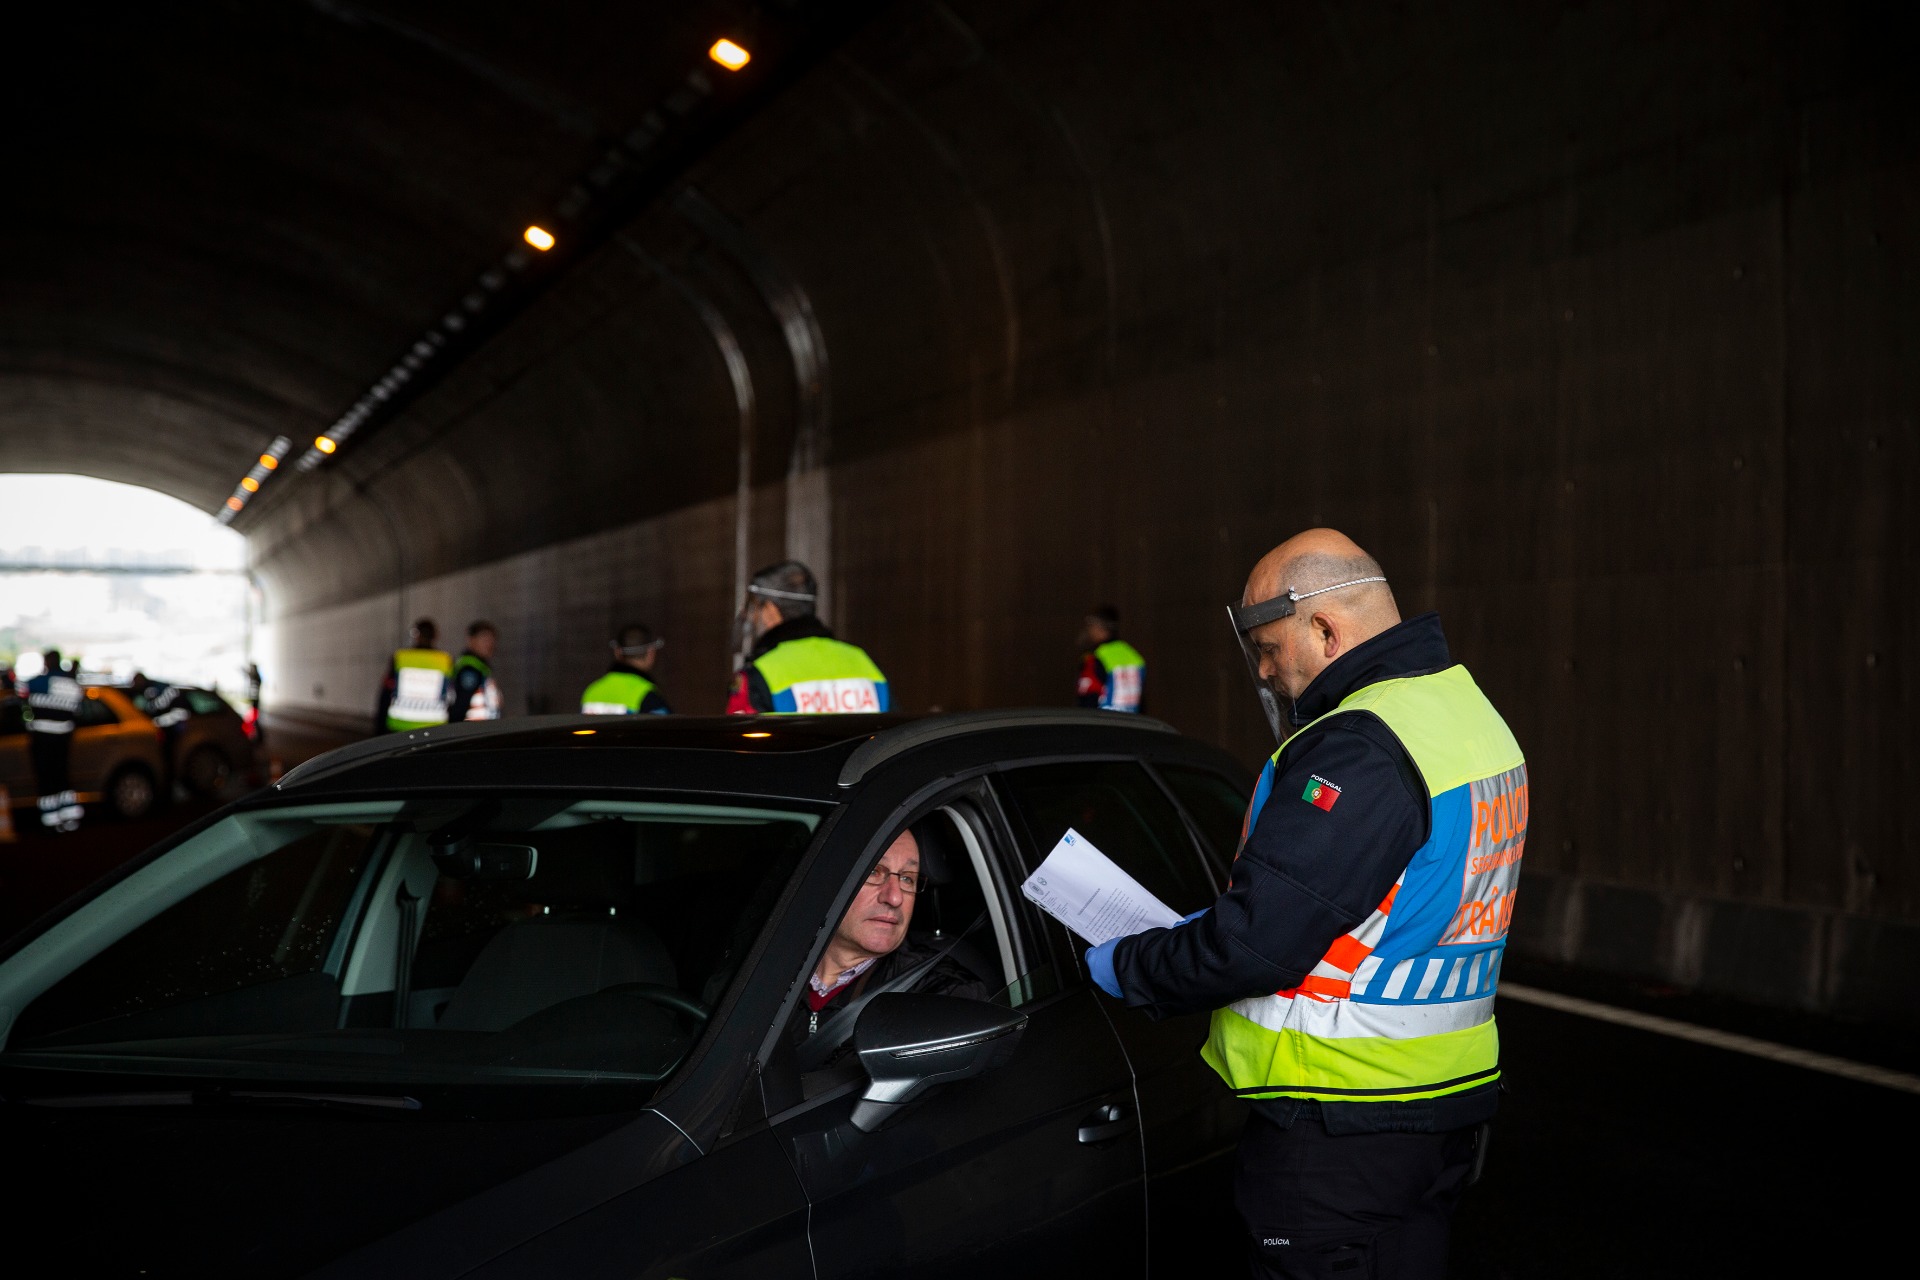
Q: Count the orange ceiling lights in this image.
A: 6